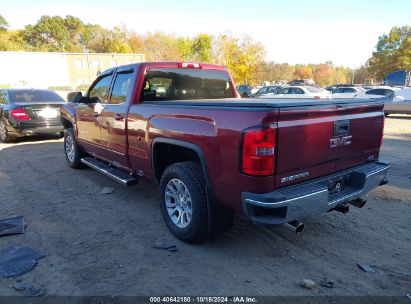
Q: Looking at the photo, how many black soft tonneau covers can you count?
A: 1